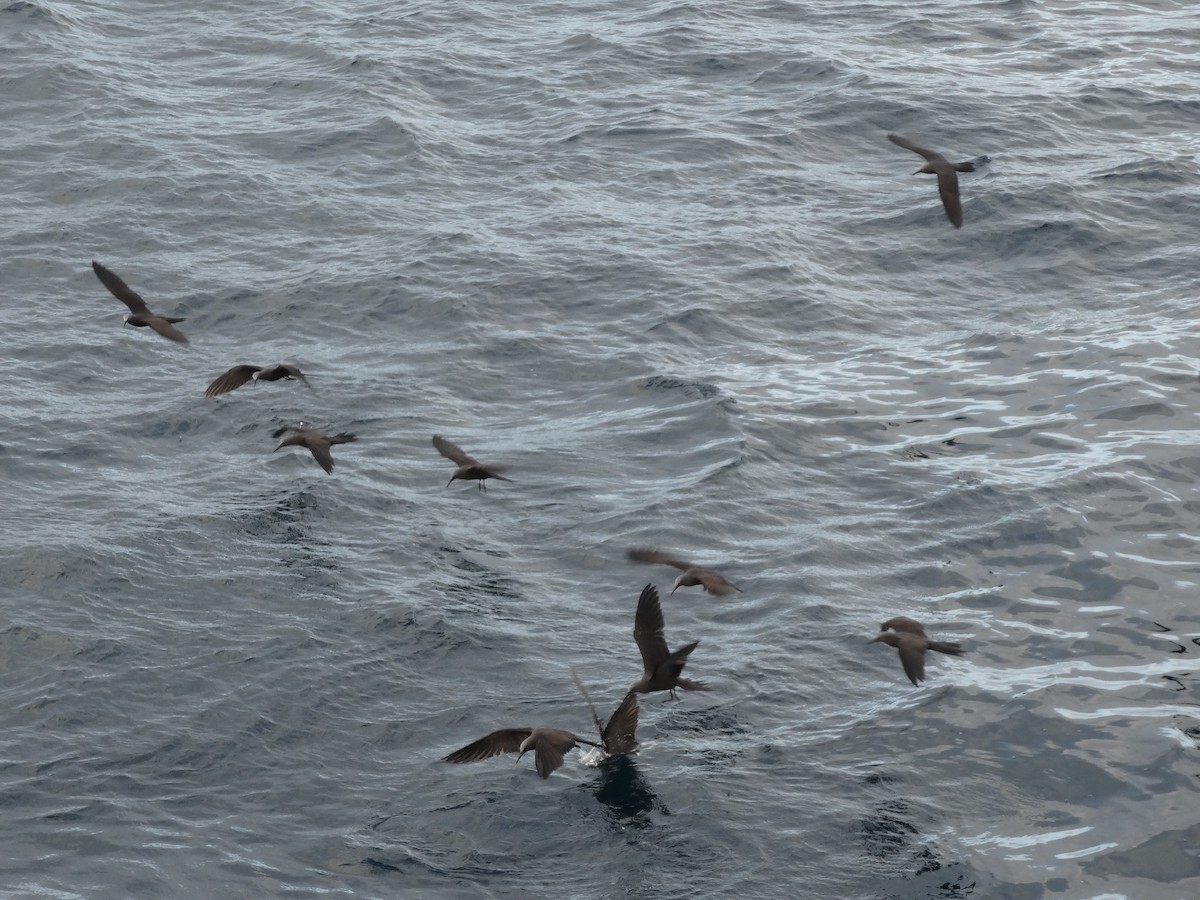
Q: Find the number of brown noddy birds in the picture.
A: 10